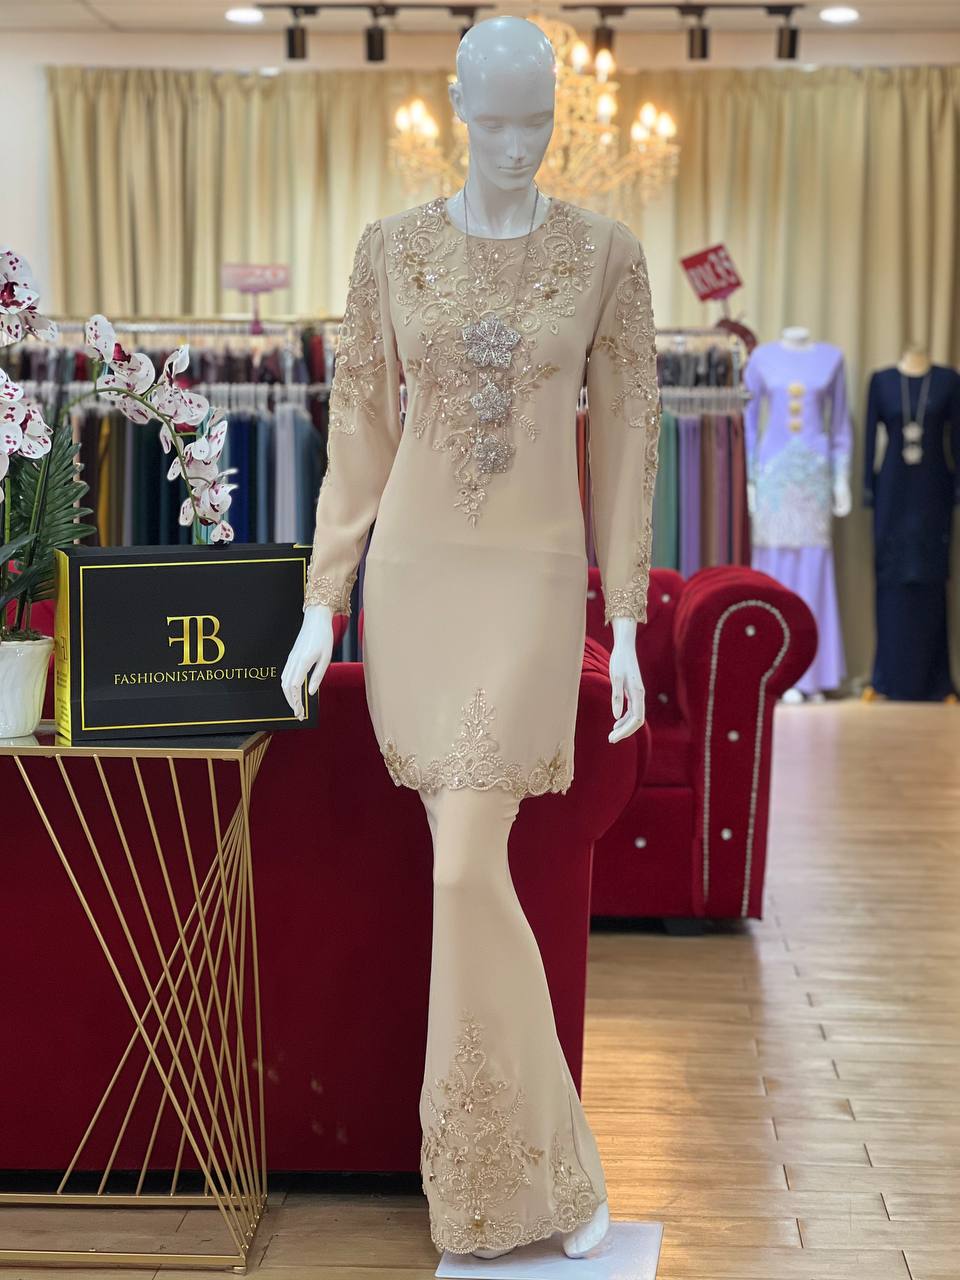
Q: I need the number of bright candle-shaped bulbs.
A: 9